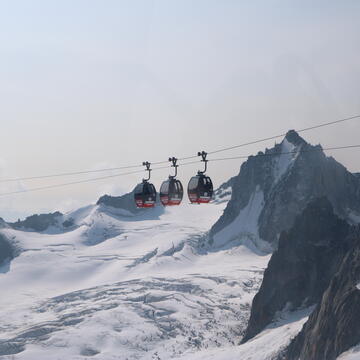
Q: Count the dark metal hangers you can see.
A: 3